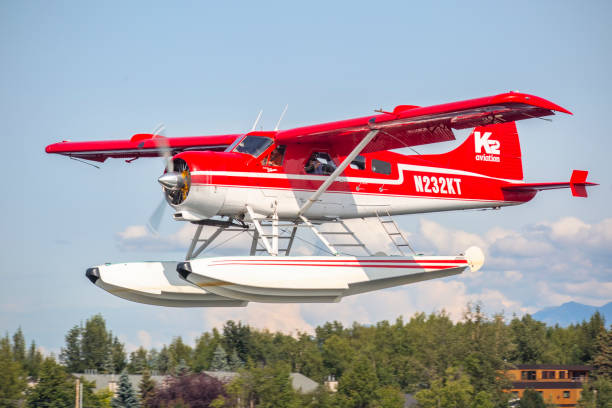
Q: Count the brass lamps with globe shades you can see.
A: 0